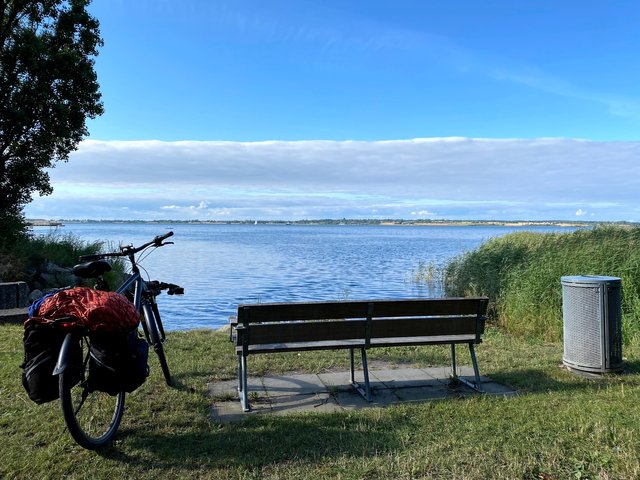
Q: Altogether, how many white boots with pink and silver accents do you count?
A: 0